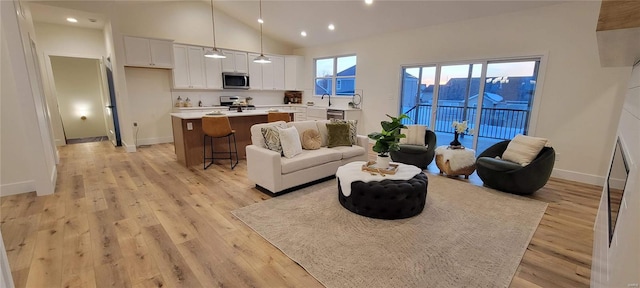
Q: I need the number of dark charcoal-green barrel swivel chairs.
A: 2